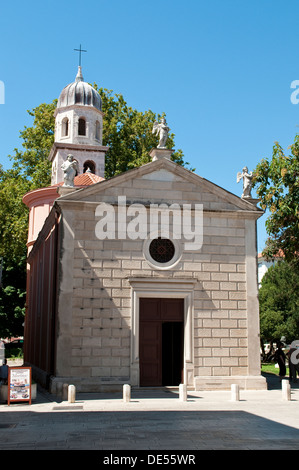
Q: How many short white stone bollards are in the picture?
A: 5